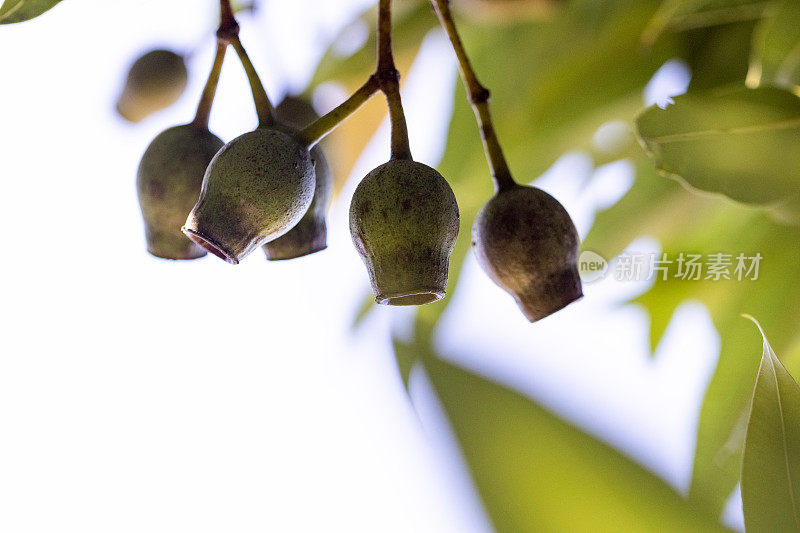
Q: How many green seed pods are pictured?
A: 6